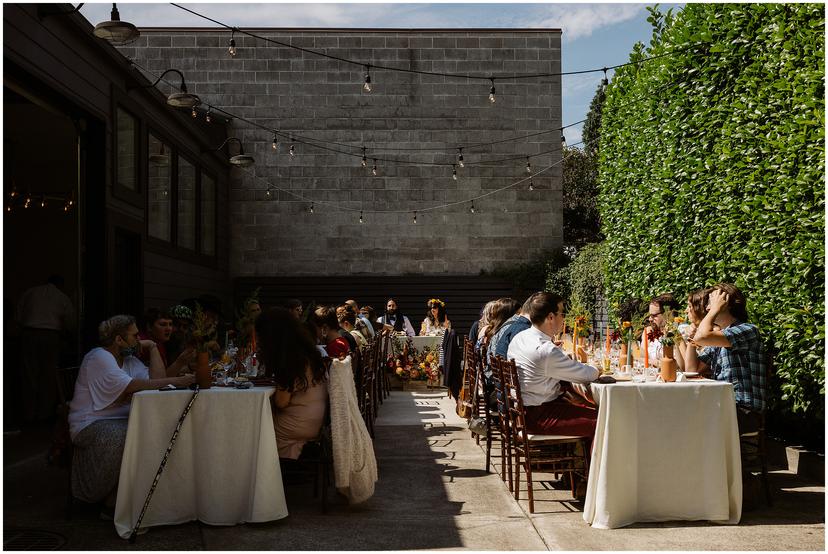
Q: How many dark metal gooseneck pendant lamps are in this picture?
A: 3